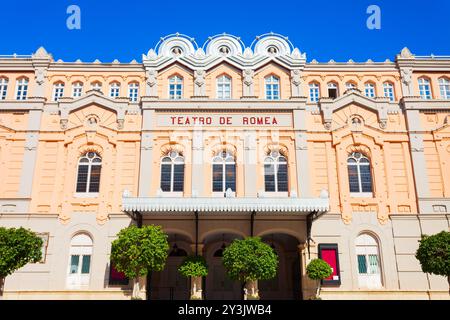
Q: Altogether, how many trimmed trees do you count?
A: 6